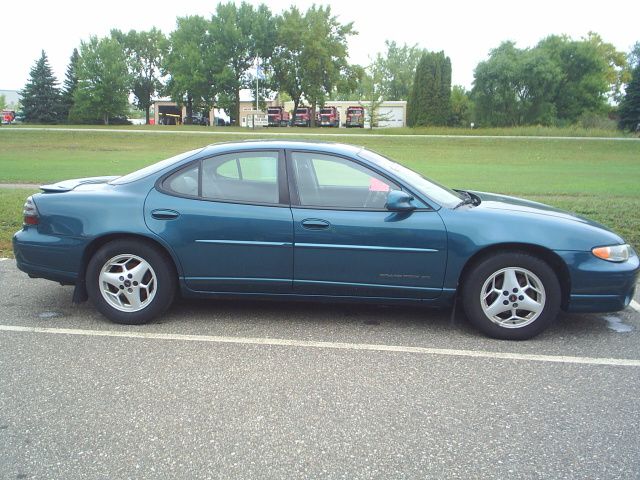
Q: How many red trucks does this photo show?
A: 4